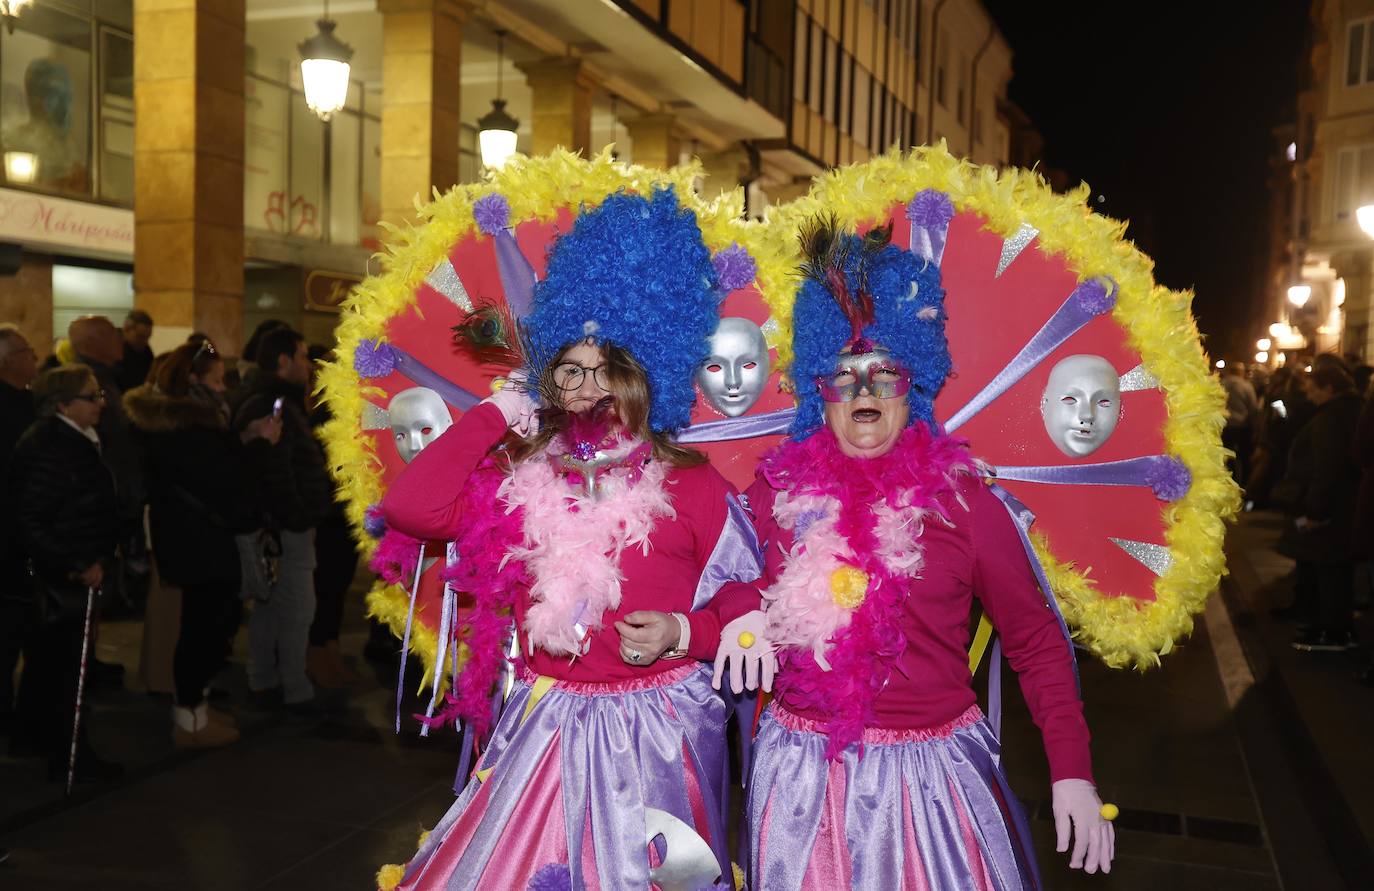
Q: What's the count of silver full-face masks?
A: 3